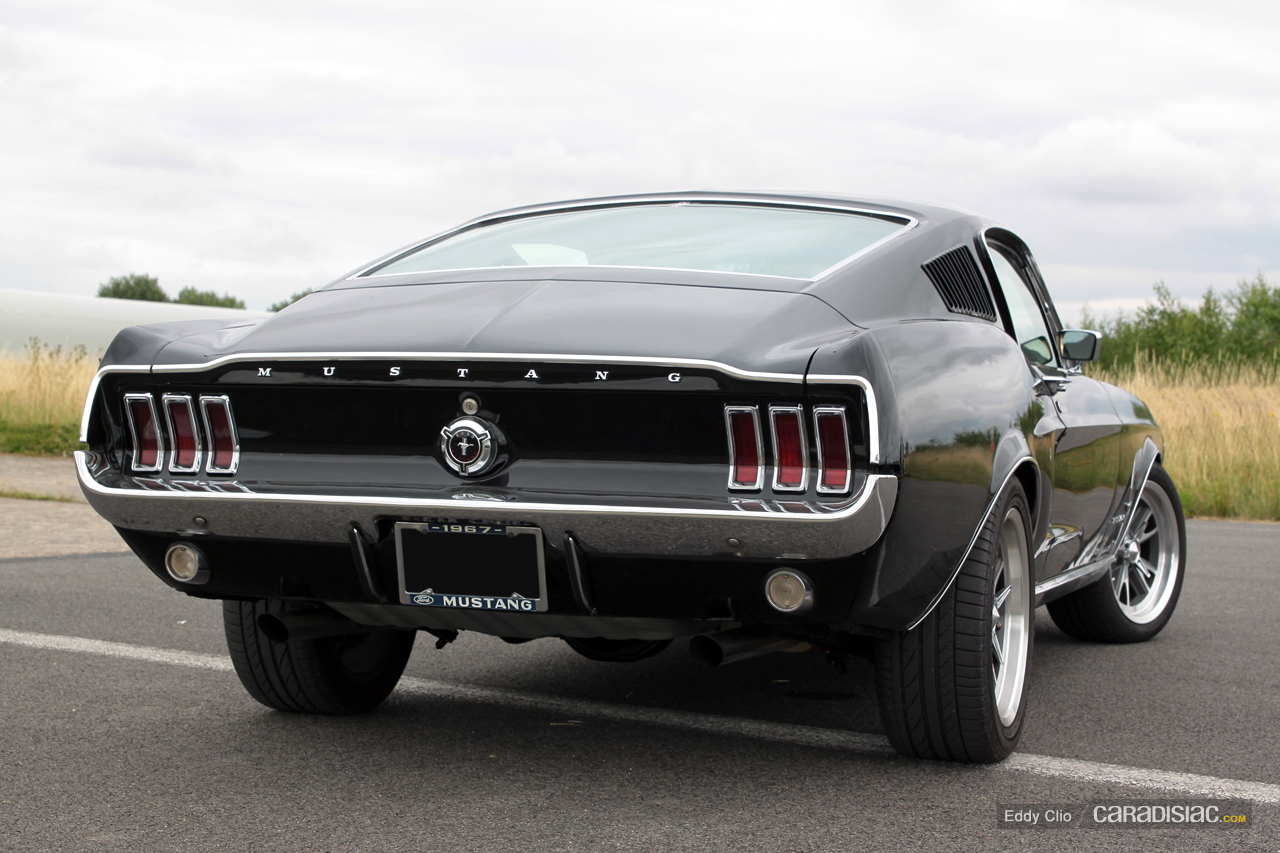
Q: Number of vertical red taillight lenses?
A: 6